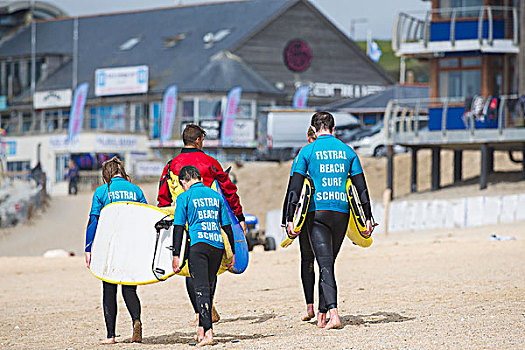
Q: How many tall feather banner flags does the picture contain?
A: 4